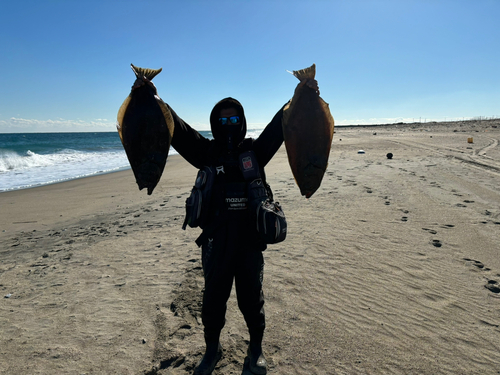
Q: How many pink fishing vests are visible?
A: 0